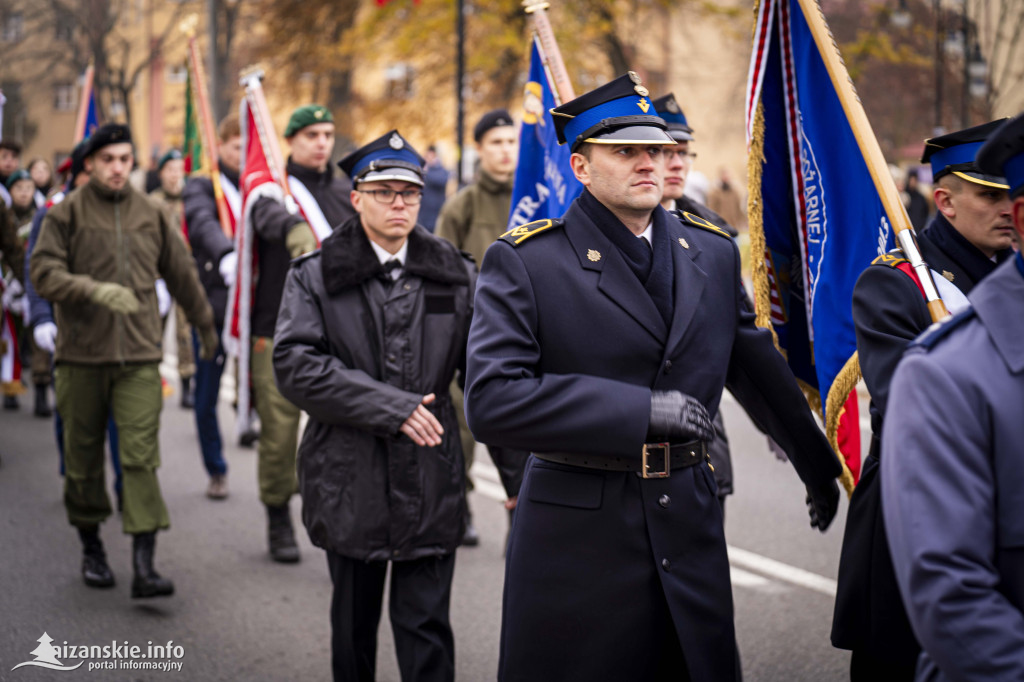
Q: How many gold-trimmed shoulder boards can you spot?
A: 3